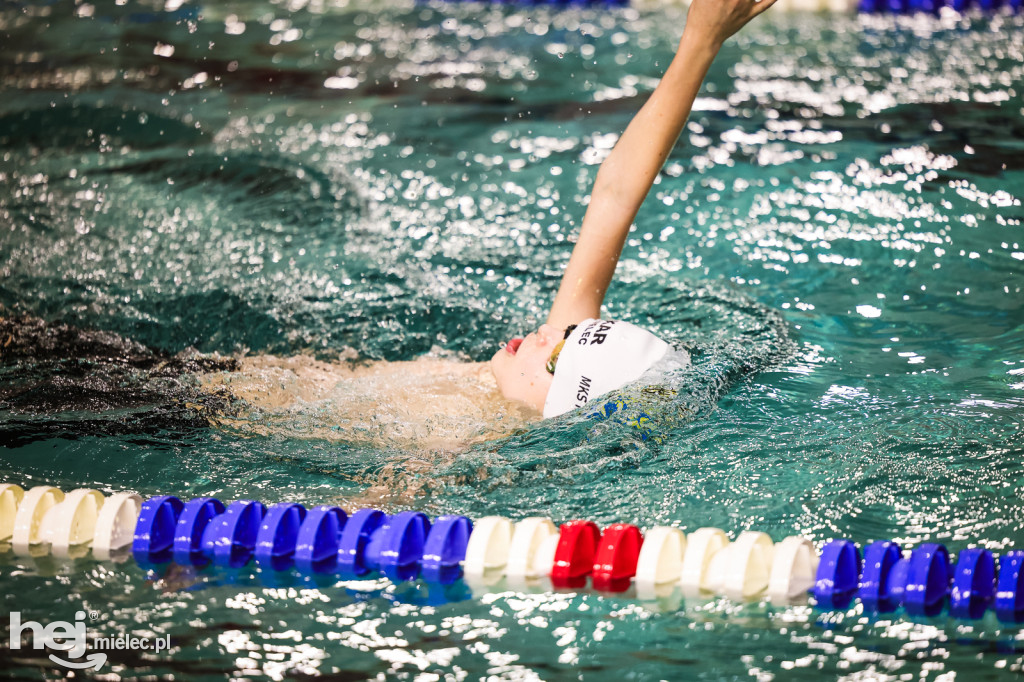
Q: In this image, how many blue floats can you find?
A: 13